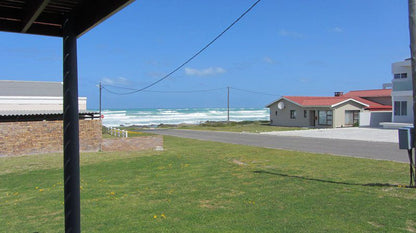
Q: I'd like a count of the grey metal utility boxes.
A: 1